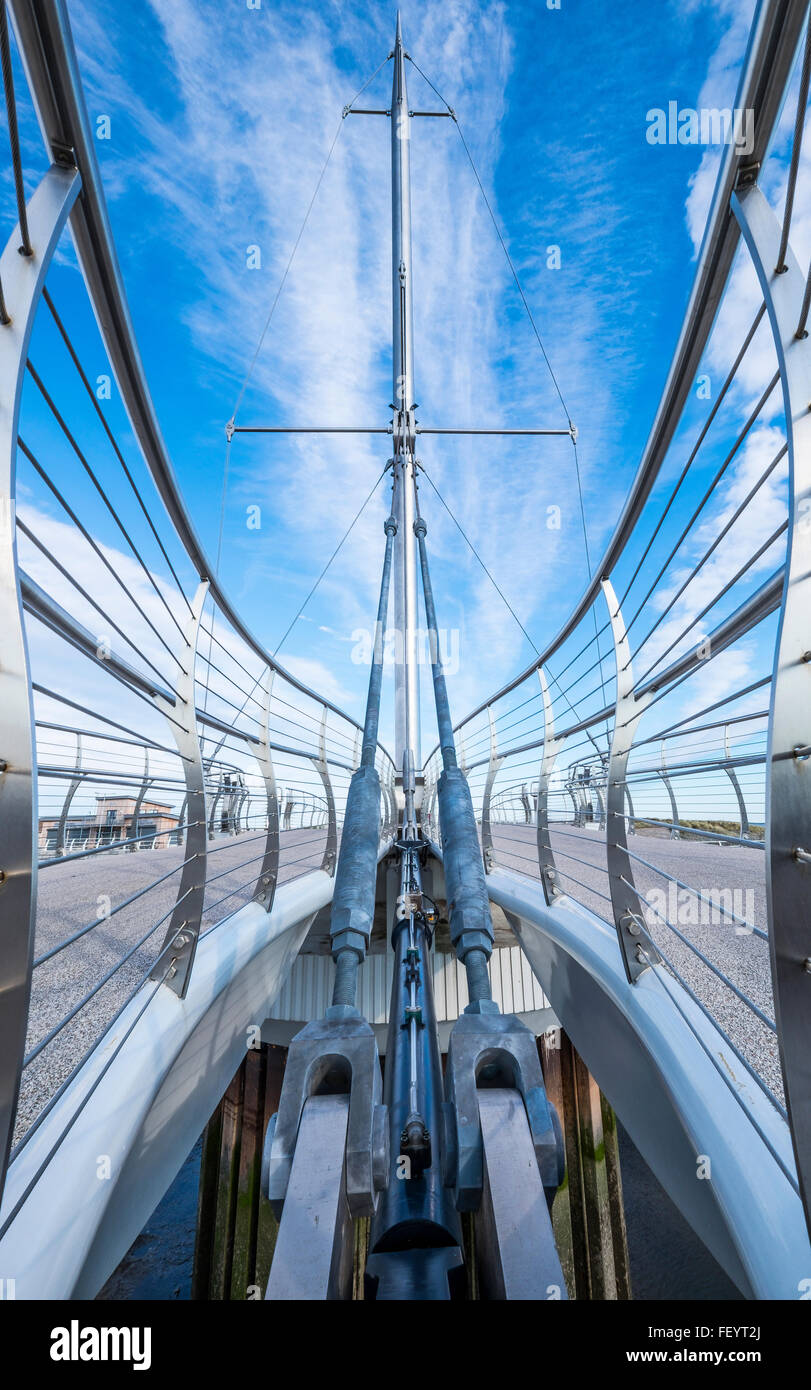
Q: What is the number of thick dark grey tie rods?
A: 2